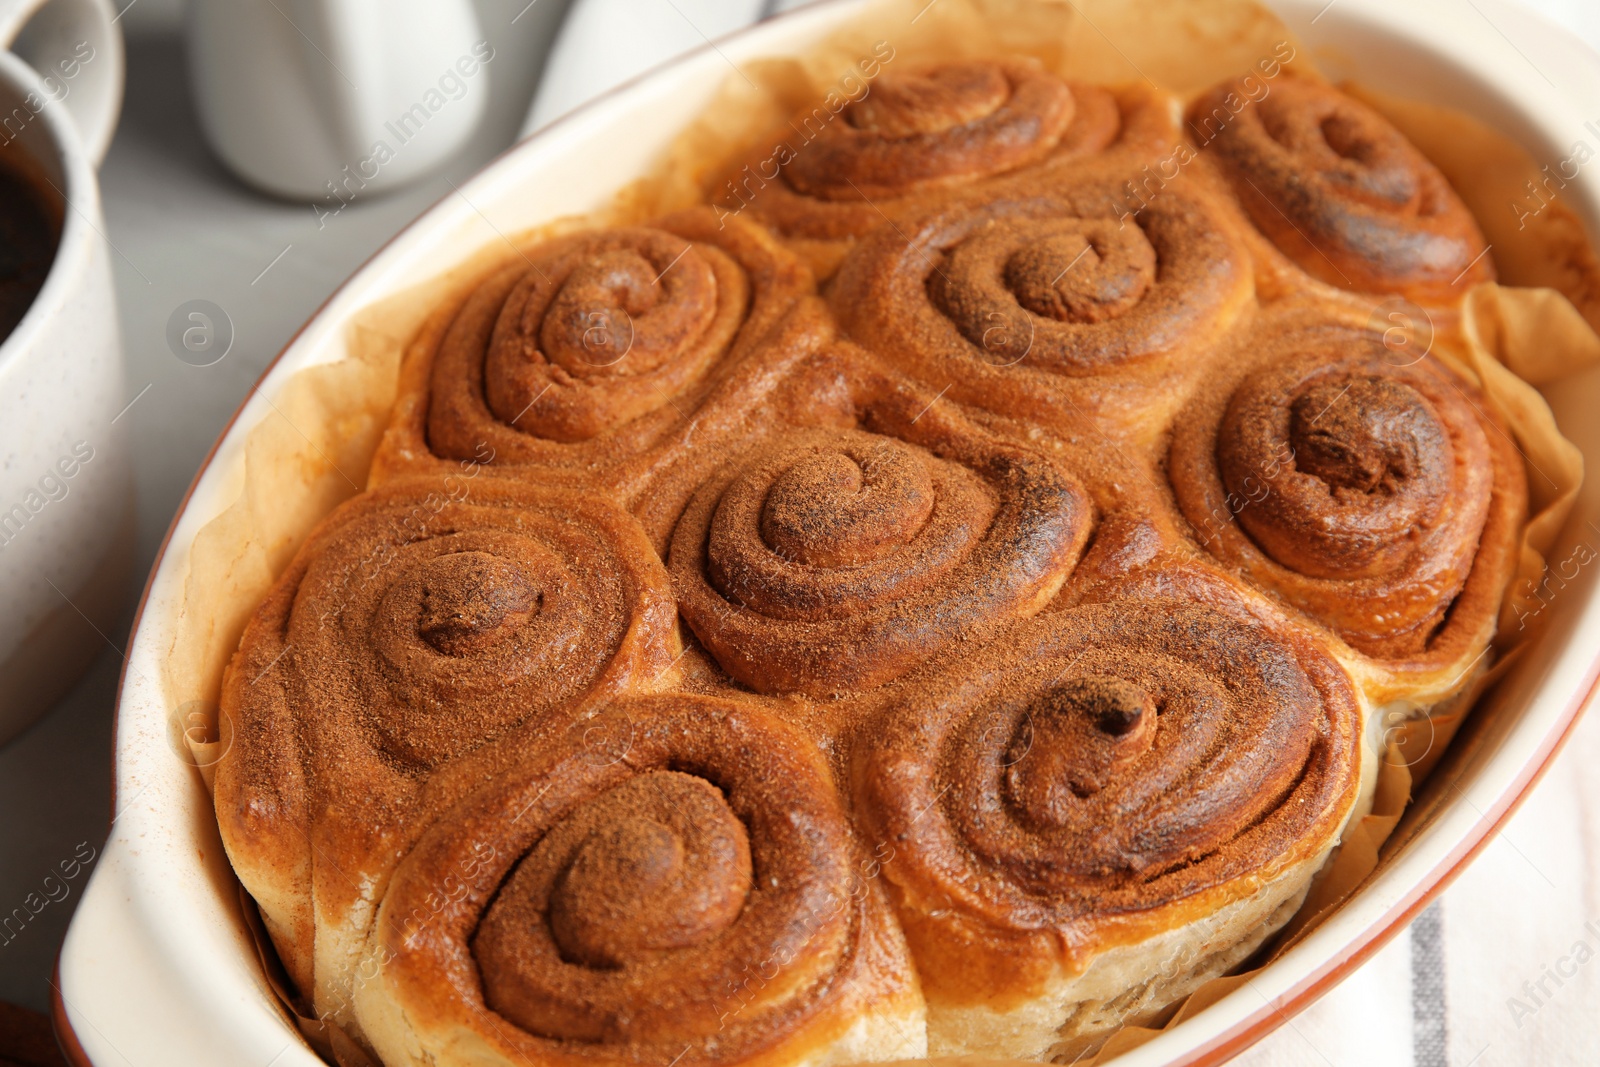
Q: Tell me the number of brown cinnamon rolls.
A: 9